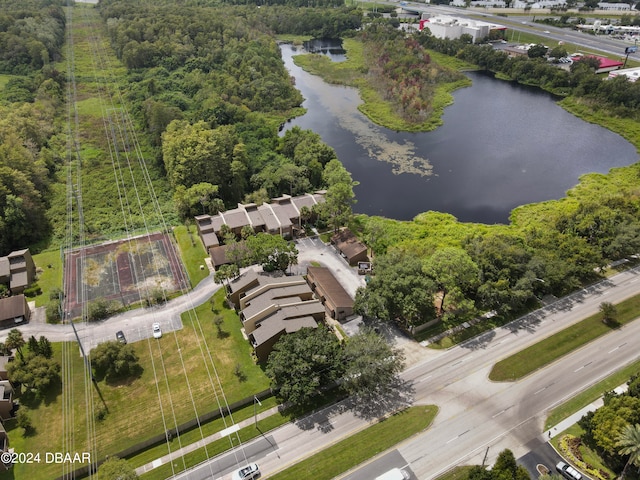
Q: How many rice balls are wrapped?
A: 0